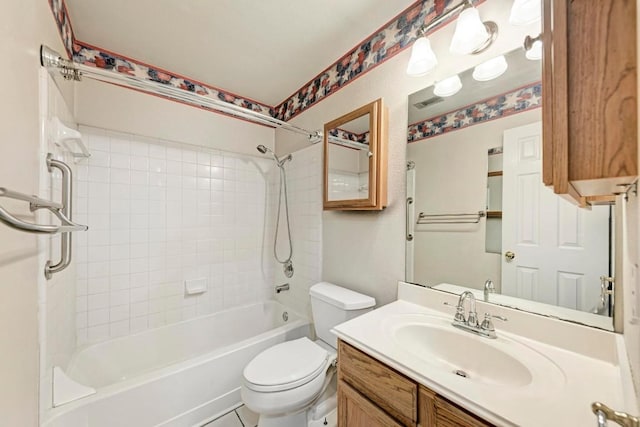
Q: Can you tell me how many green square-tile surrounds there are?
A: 0